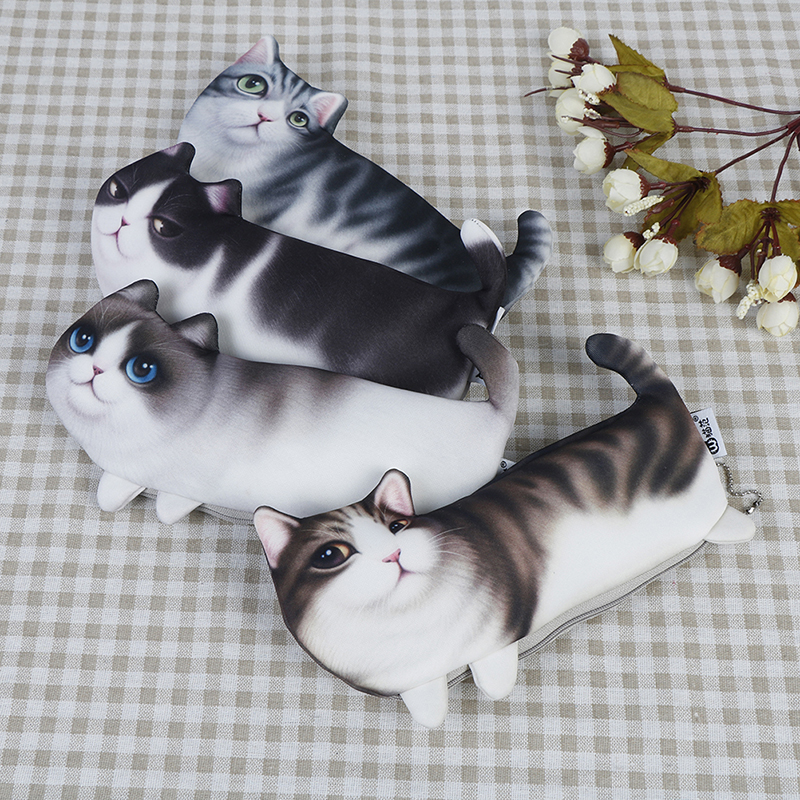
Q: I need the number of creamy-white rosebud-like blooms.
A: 11